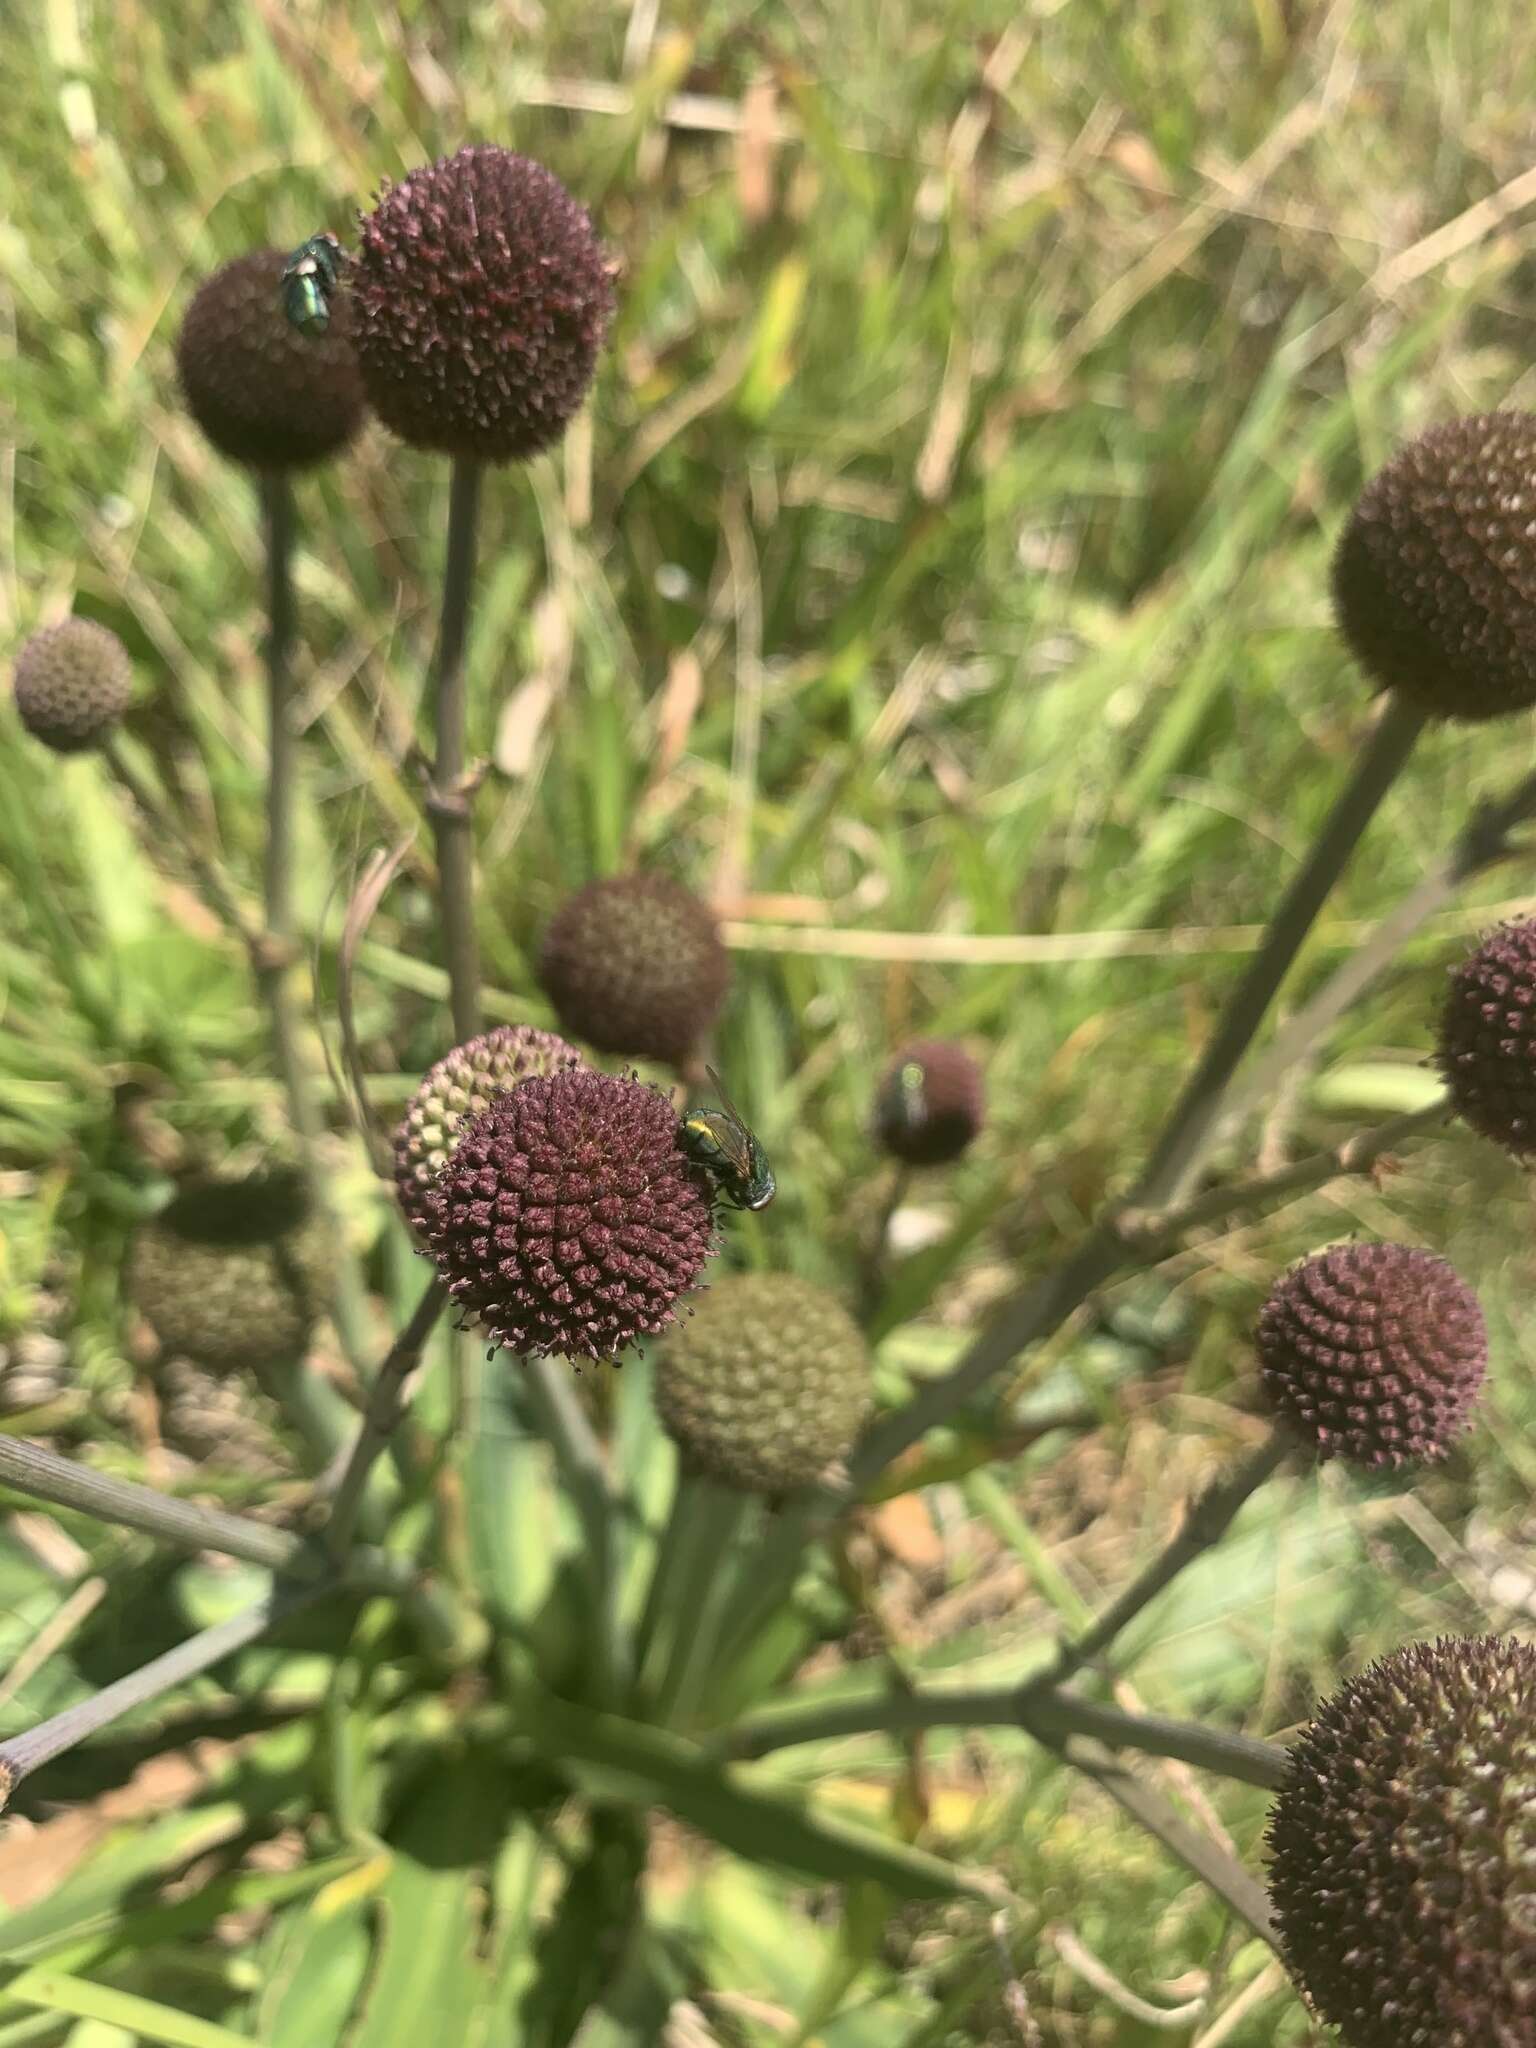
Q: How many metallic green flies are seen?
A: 3